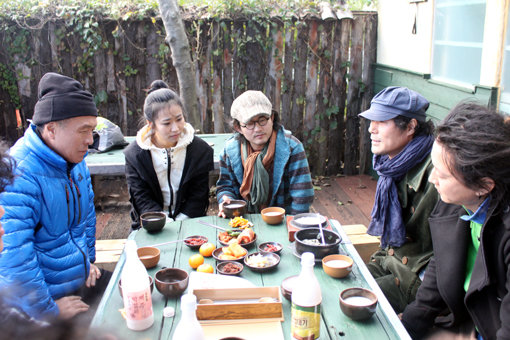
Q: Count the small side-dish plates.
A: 6